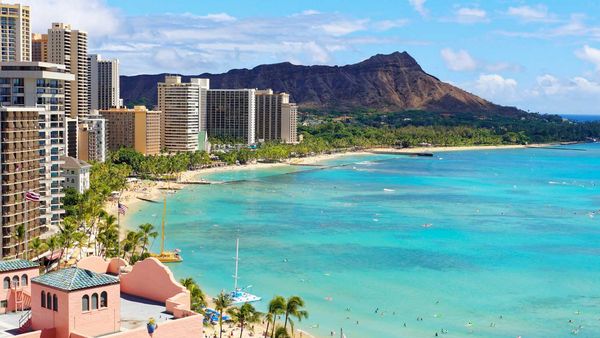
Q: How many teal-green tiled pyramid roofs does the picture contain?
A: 2